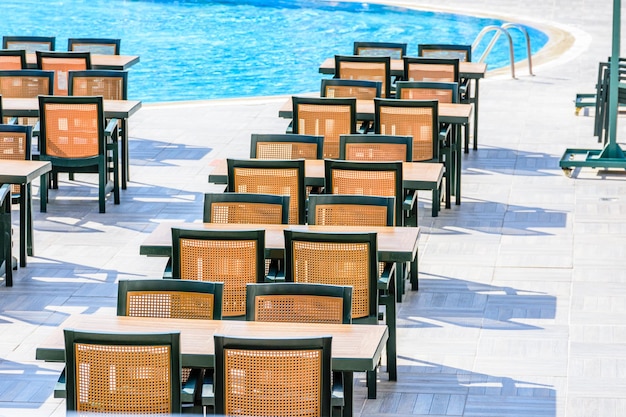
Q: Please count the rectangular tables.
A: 8